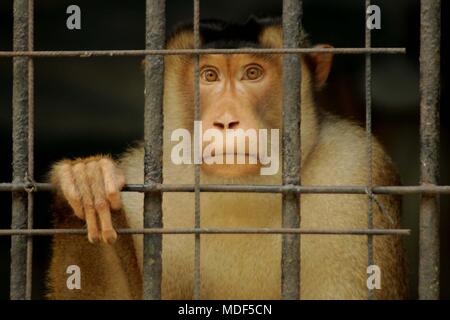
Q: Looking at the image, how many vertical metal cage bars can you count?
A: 7